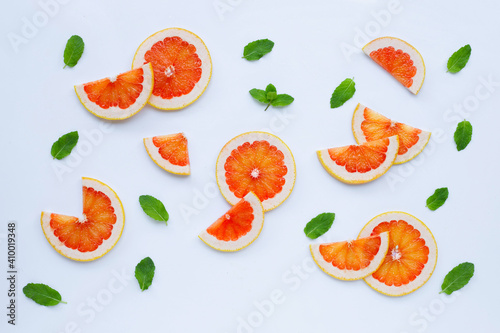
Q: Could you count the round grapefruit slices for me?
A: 3